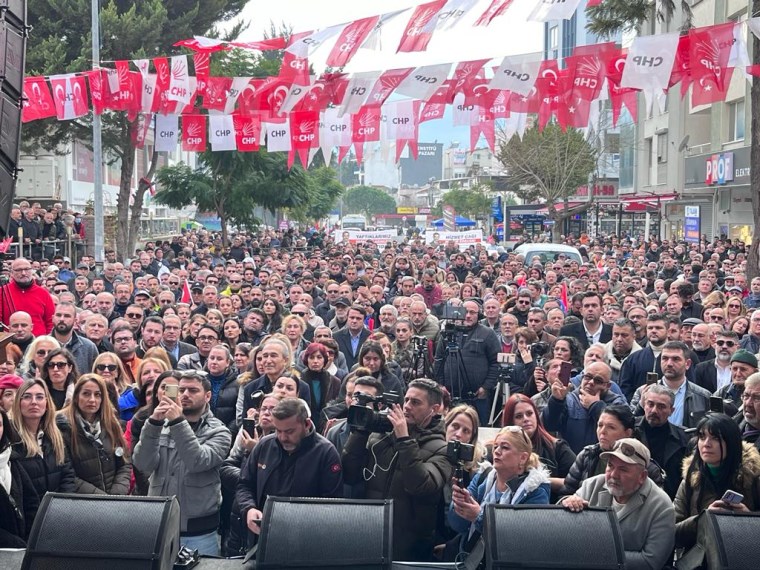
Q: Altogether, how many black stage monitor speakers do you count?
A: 4